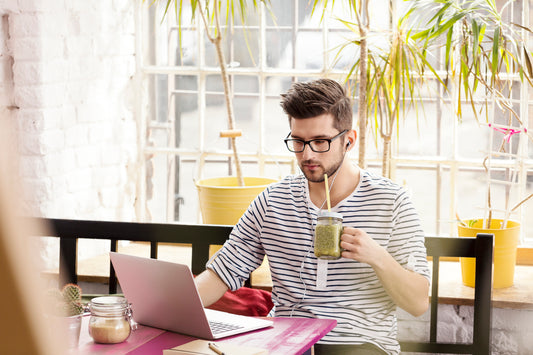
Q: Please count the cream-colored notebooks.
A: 1